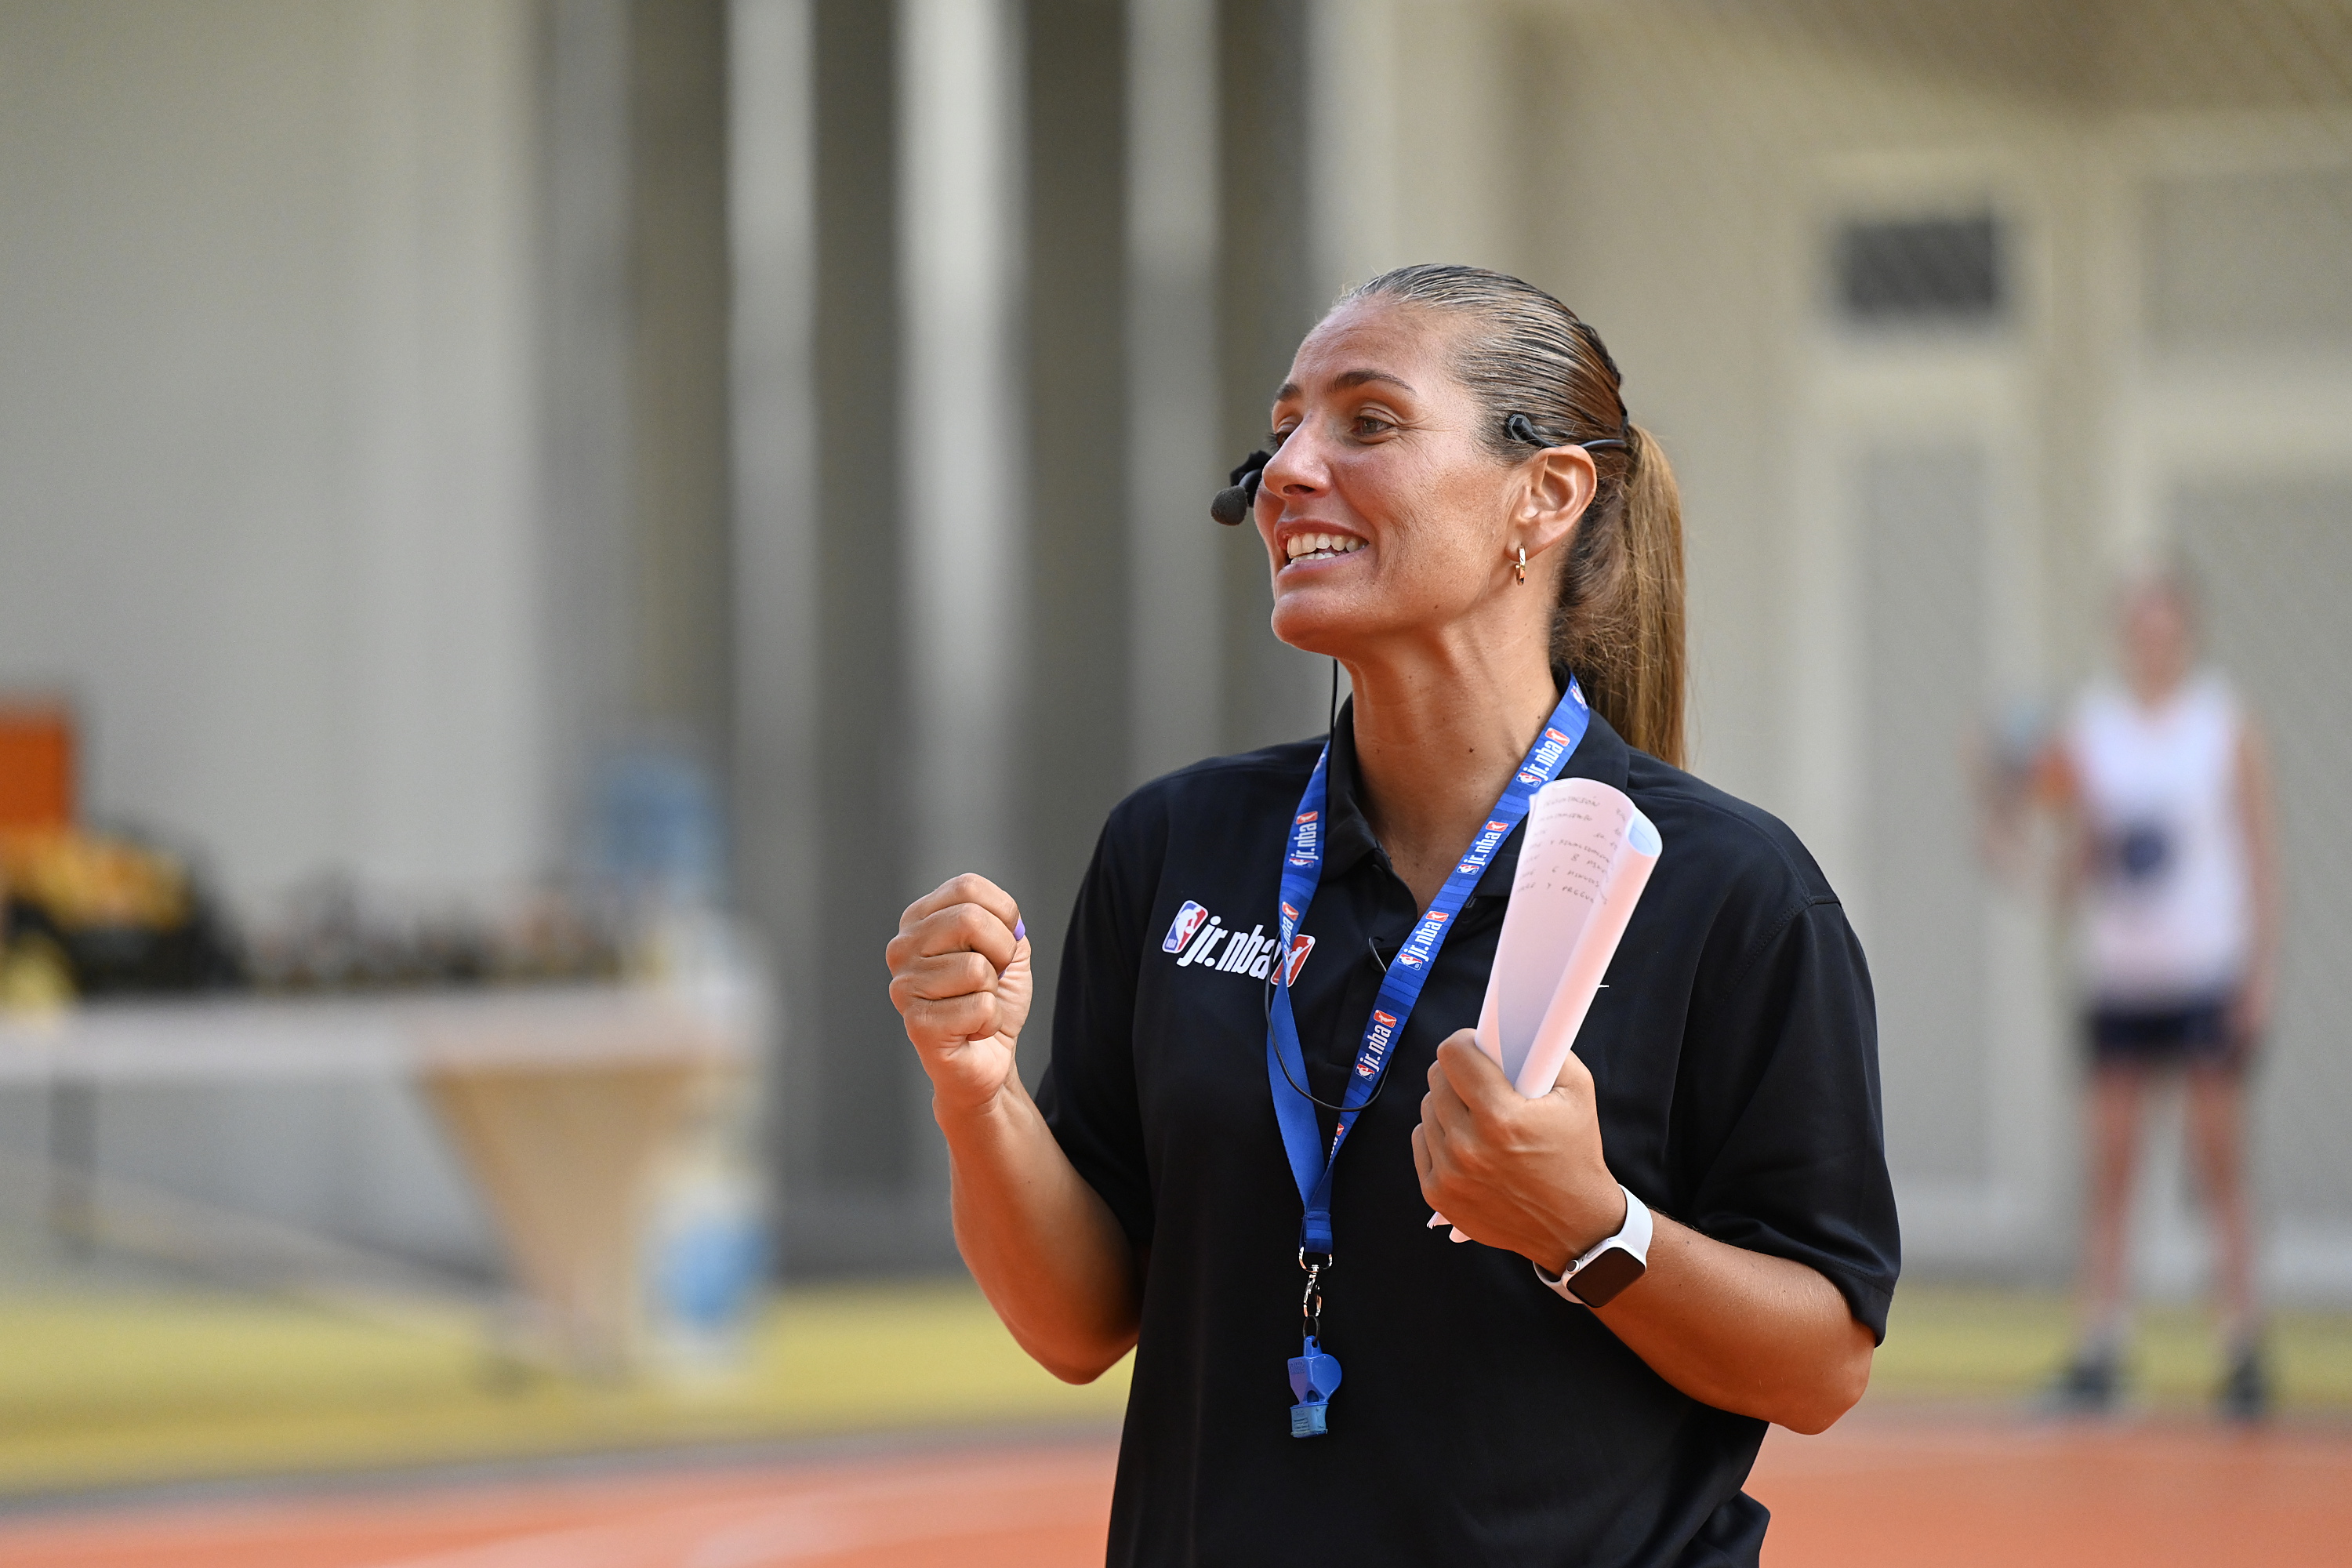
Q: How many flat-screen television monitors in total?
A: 0